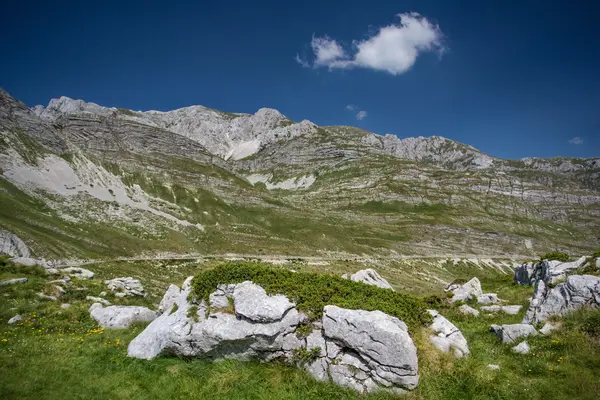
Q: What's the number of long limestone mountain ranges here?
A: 1